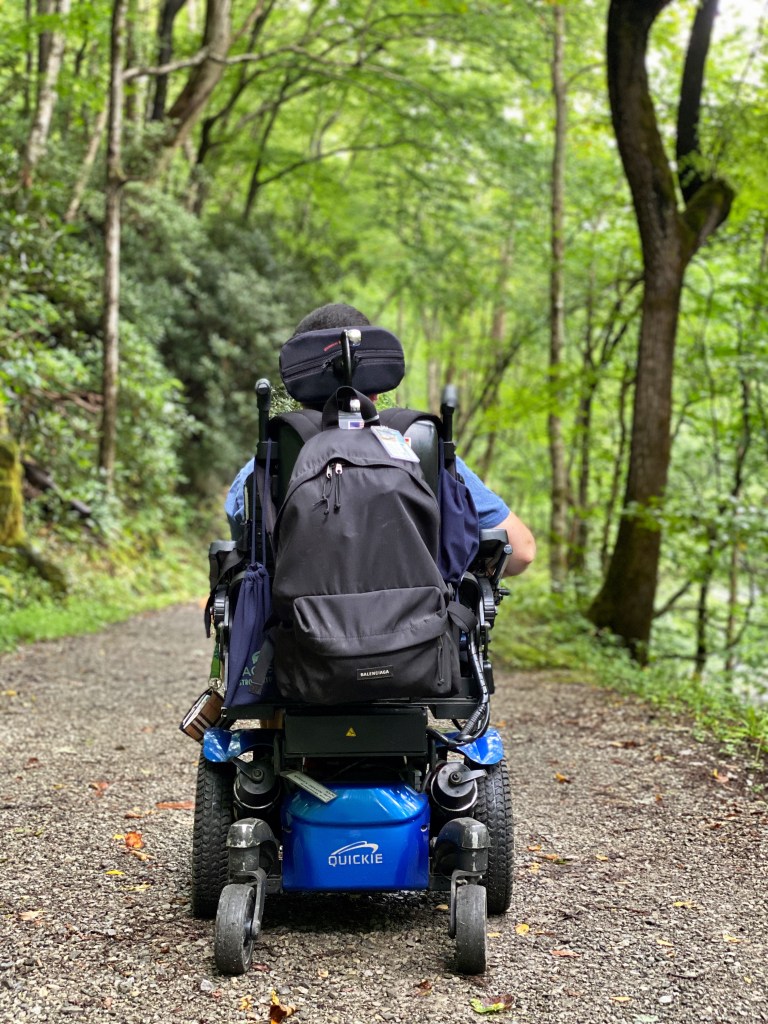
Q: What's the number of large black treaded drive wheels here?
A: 2